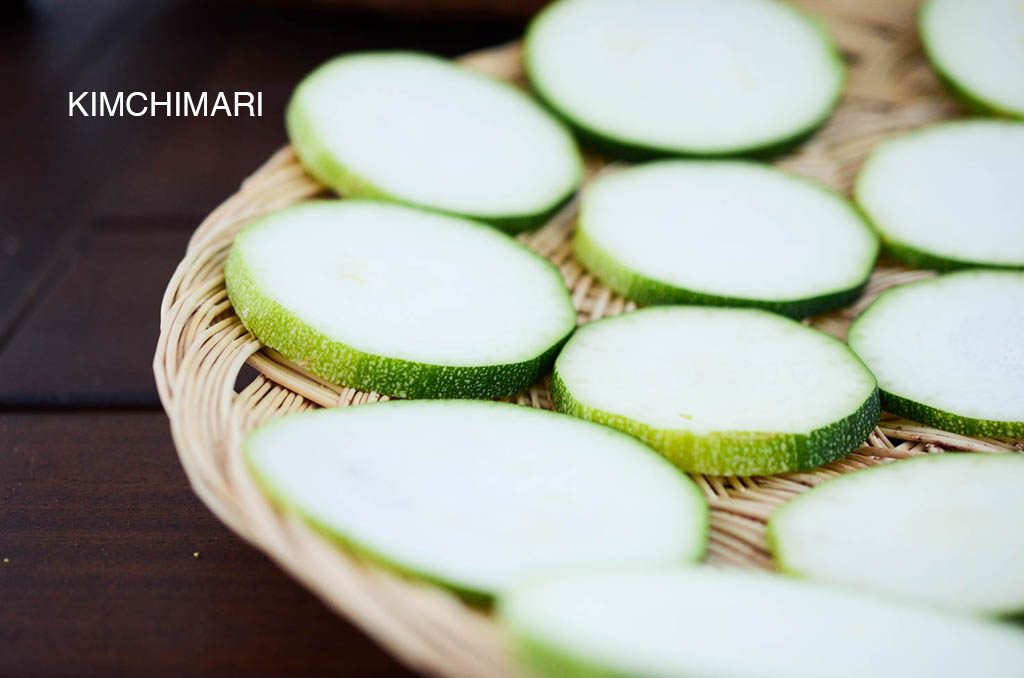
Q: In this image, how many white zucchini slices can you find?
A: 11